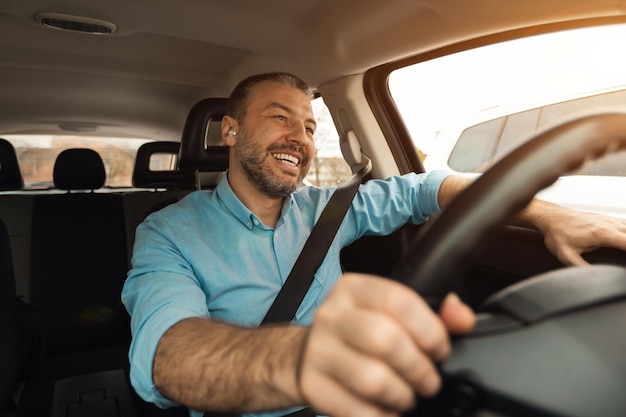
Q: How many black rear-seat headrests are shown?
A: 3